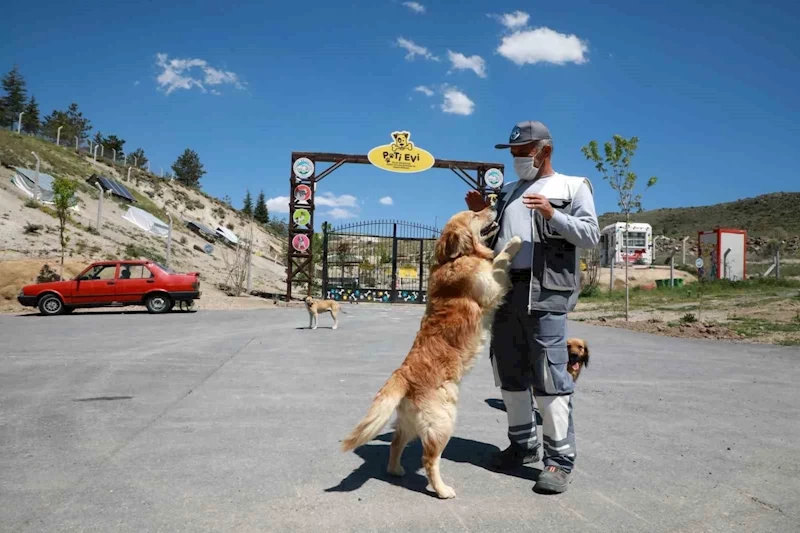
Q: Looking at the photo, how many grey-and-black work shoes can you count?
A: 2